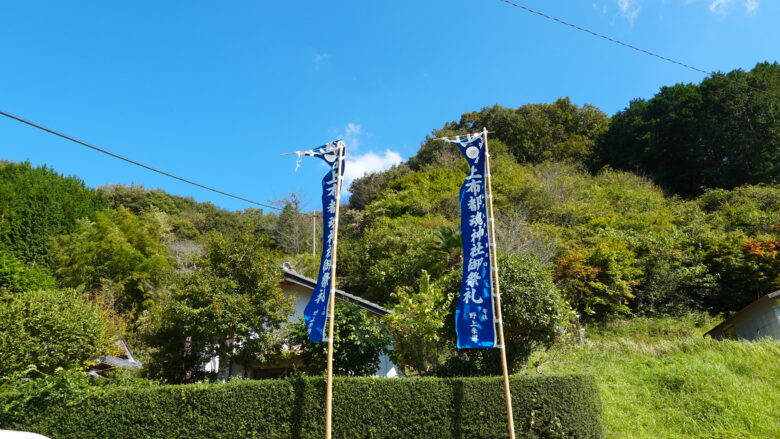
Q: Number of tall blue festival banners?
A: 2